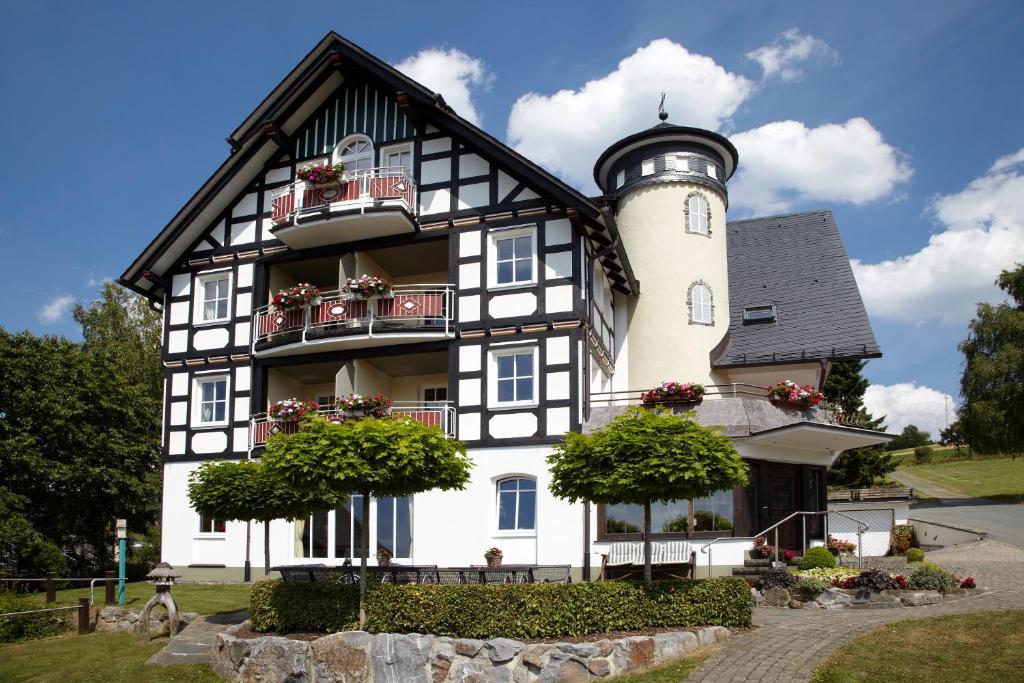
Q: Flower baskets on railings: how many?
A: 7